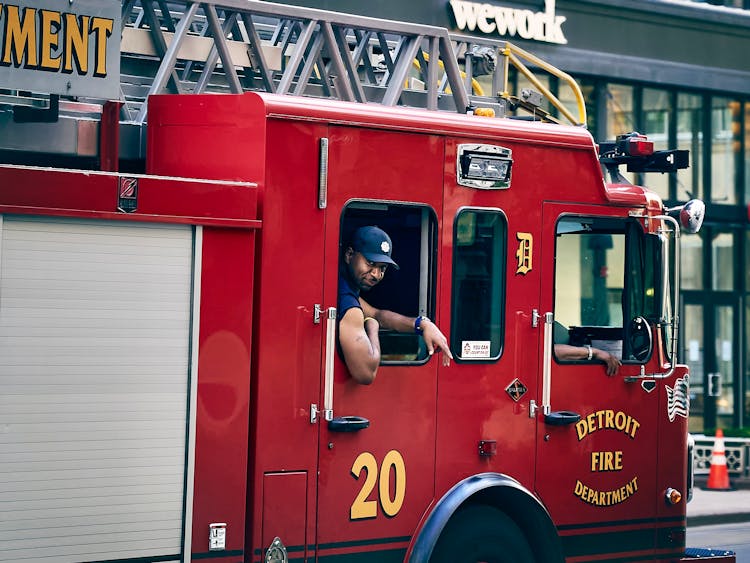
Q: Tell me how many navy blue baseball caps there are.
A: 1